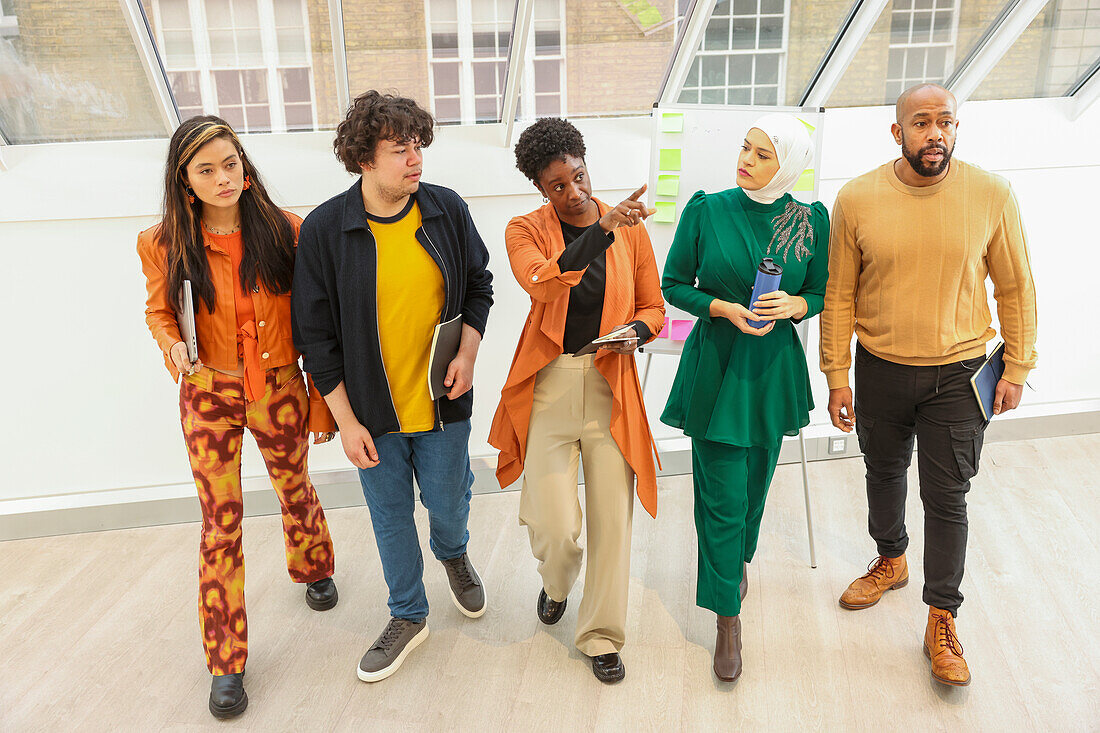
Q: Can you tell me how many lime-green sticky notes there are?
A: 6